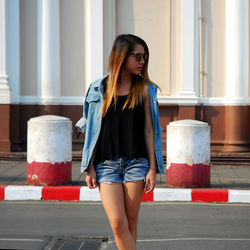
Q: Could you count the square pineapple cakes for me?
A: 0